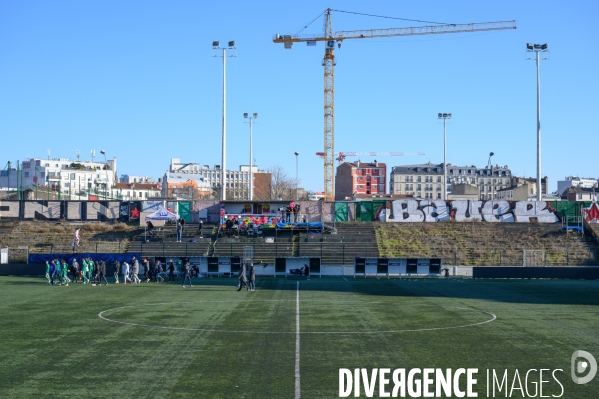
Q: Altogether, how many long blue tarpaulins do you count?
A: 1